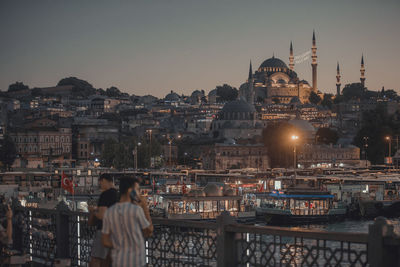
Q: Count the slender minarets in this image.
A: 5